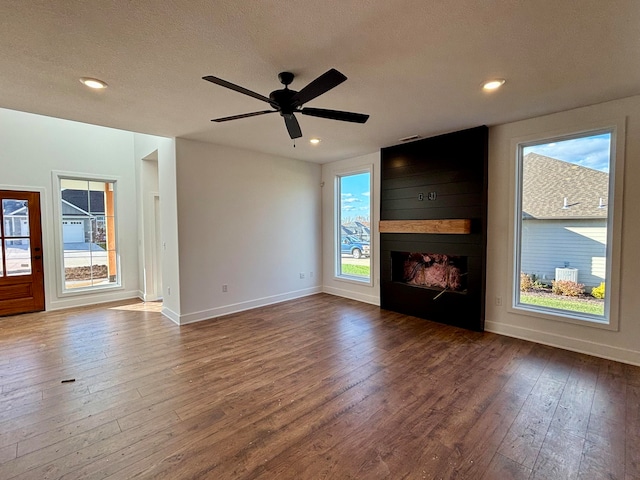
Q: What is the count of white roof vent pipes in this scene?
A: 2